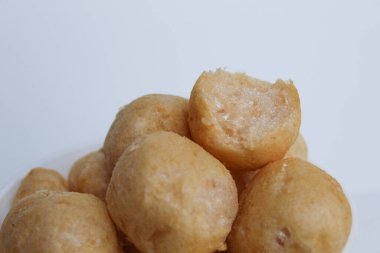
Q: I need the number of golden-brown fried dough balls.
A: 8